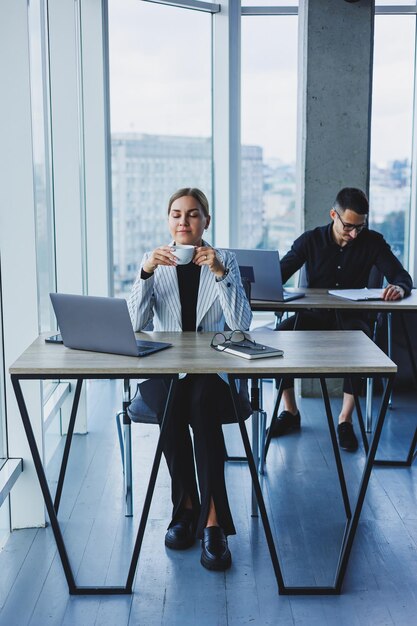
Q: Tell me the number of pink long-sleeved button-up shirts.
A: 0